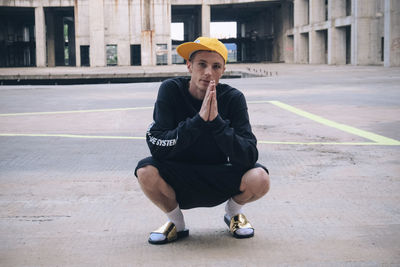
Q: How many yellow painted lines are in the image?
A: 3